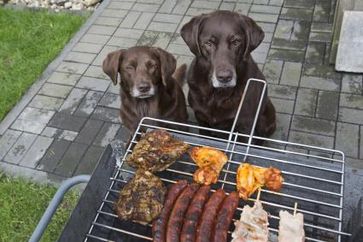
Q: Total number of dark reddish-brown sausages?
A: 5